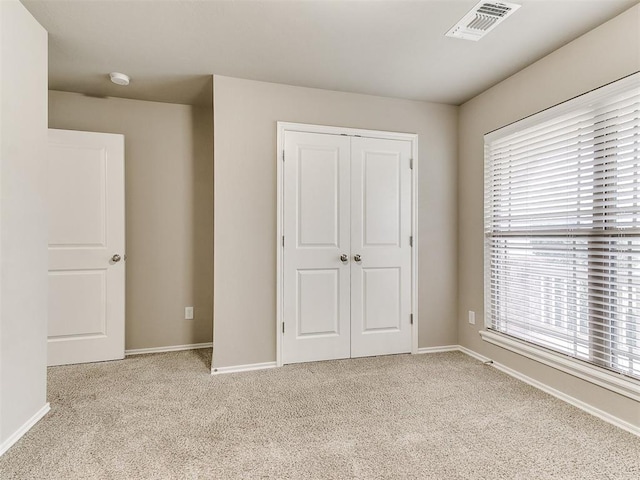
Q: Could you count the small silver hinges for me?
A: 6